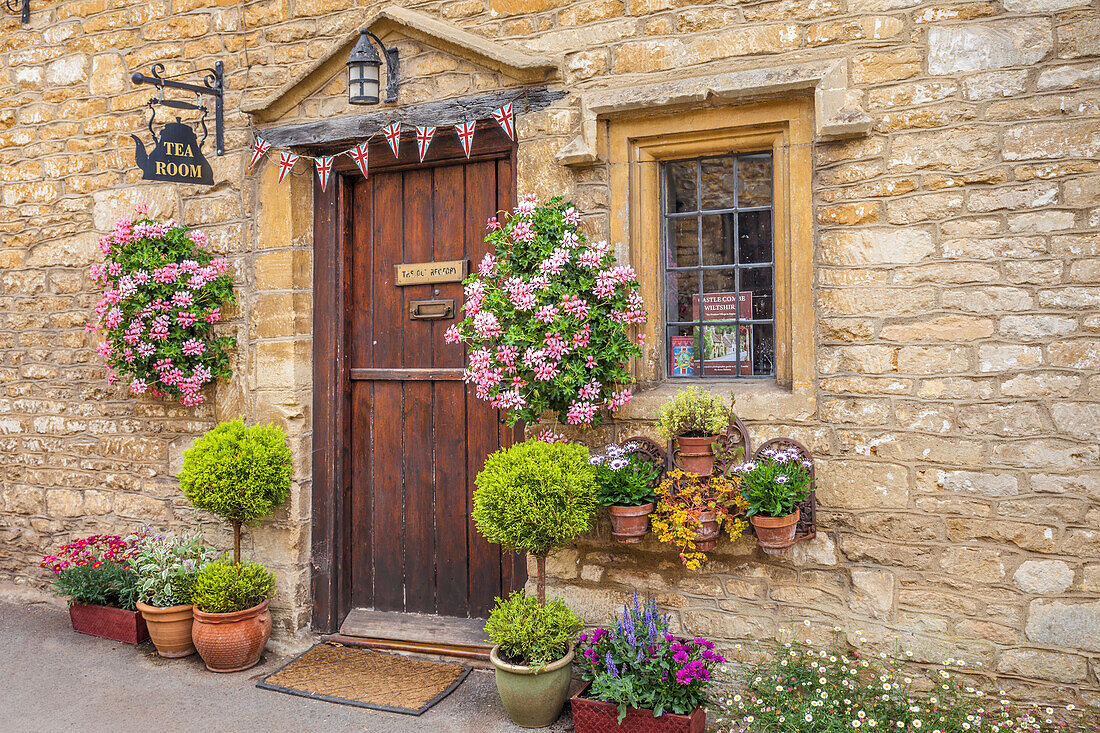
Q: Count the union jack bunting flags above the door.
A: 8